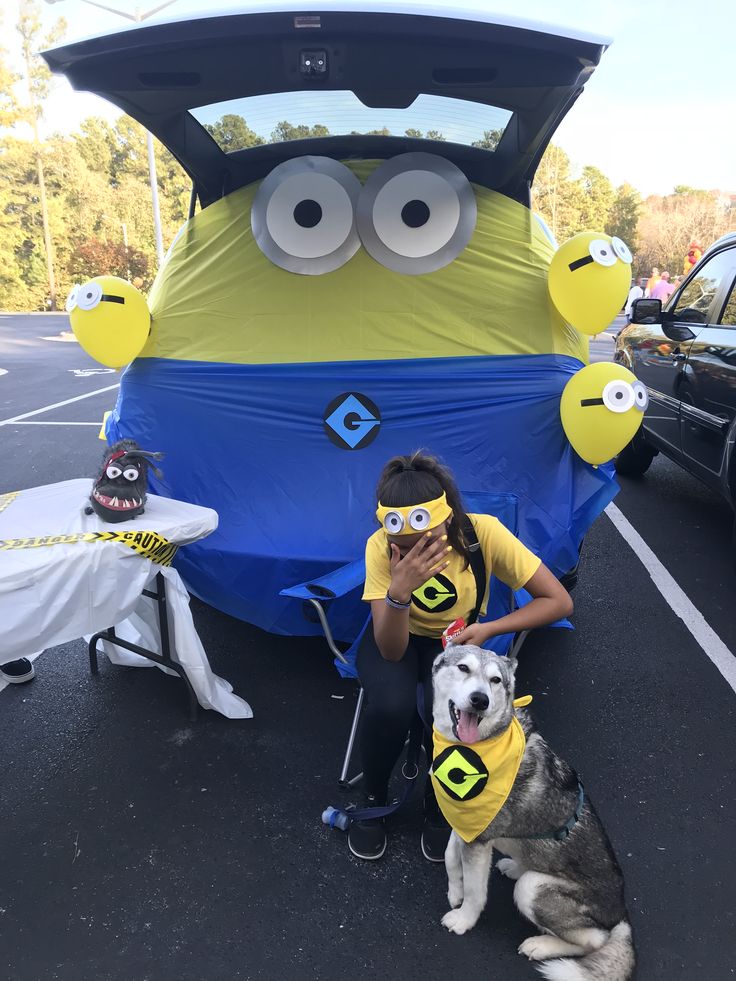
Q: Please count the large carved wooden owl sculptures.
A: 0